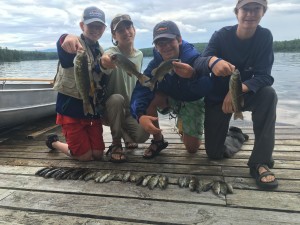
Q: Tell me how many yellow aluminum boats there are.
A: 0